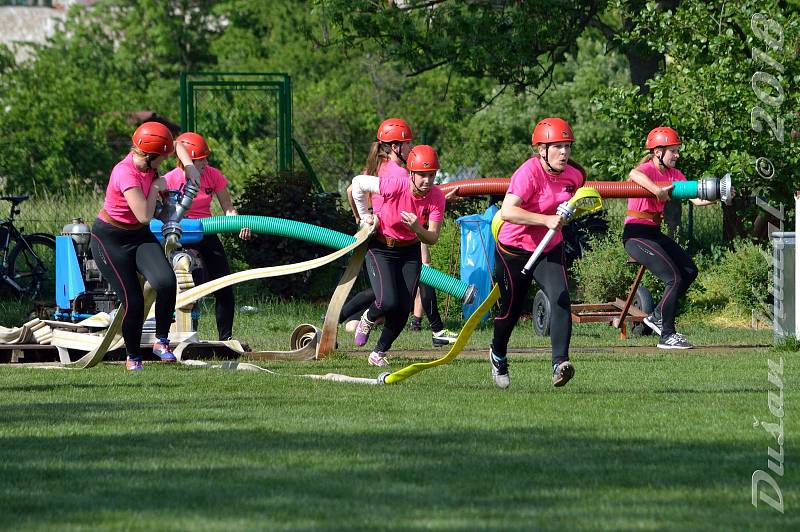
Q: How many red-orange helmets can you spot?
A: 6